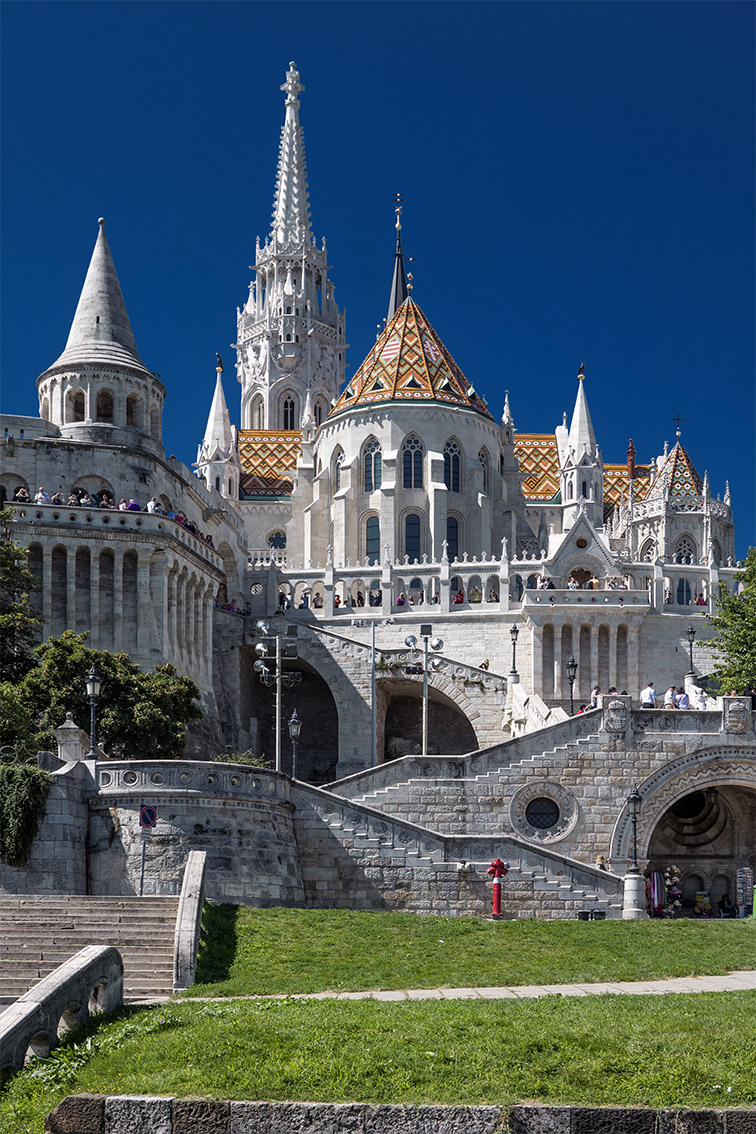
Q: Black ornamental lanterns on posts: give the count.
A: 6